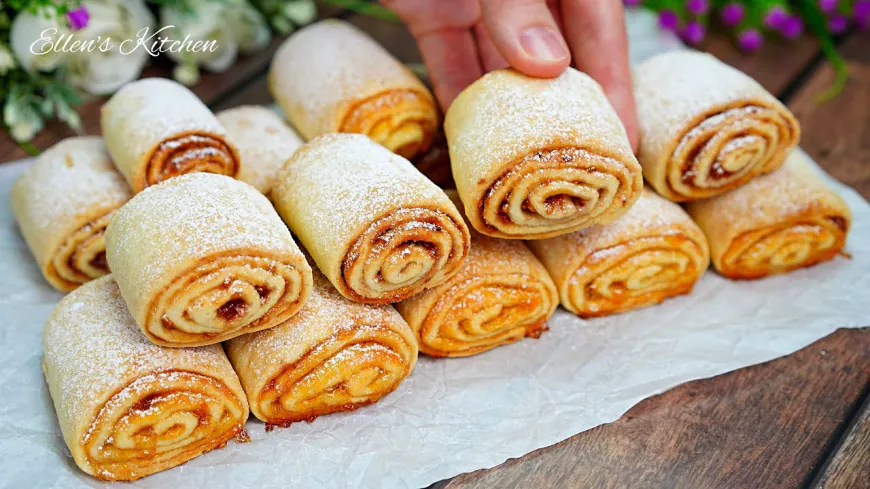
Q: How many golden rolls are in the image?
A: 13